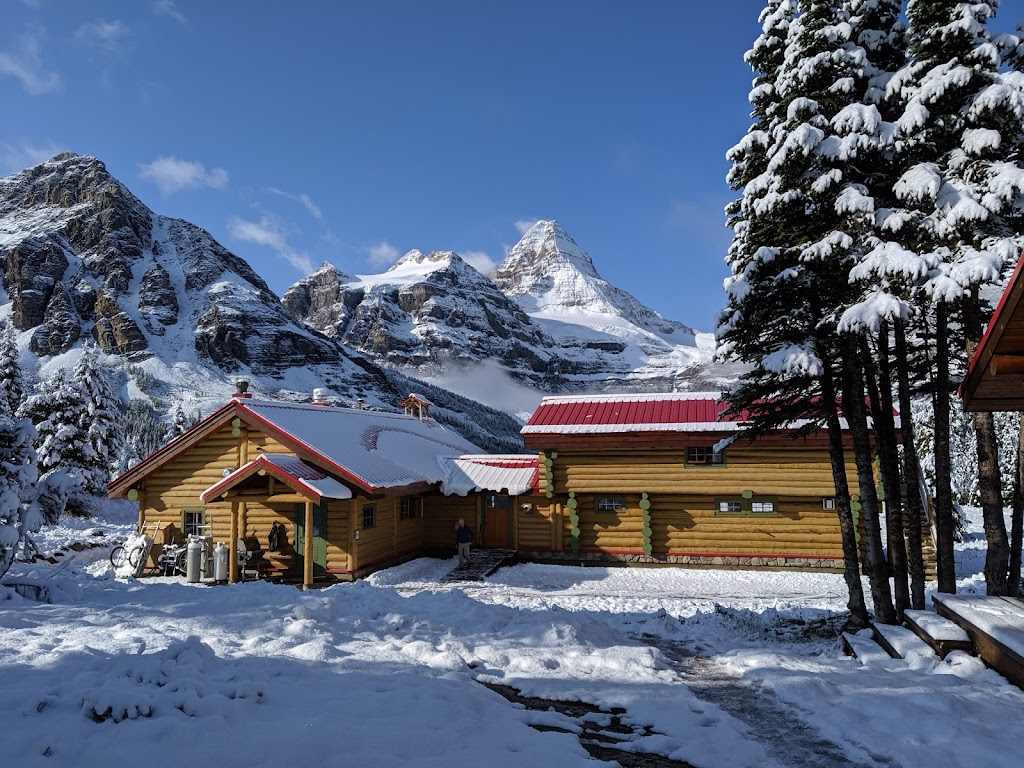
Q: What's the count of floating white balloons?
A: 0